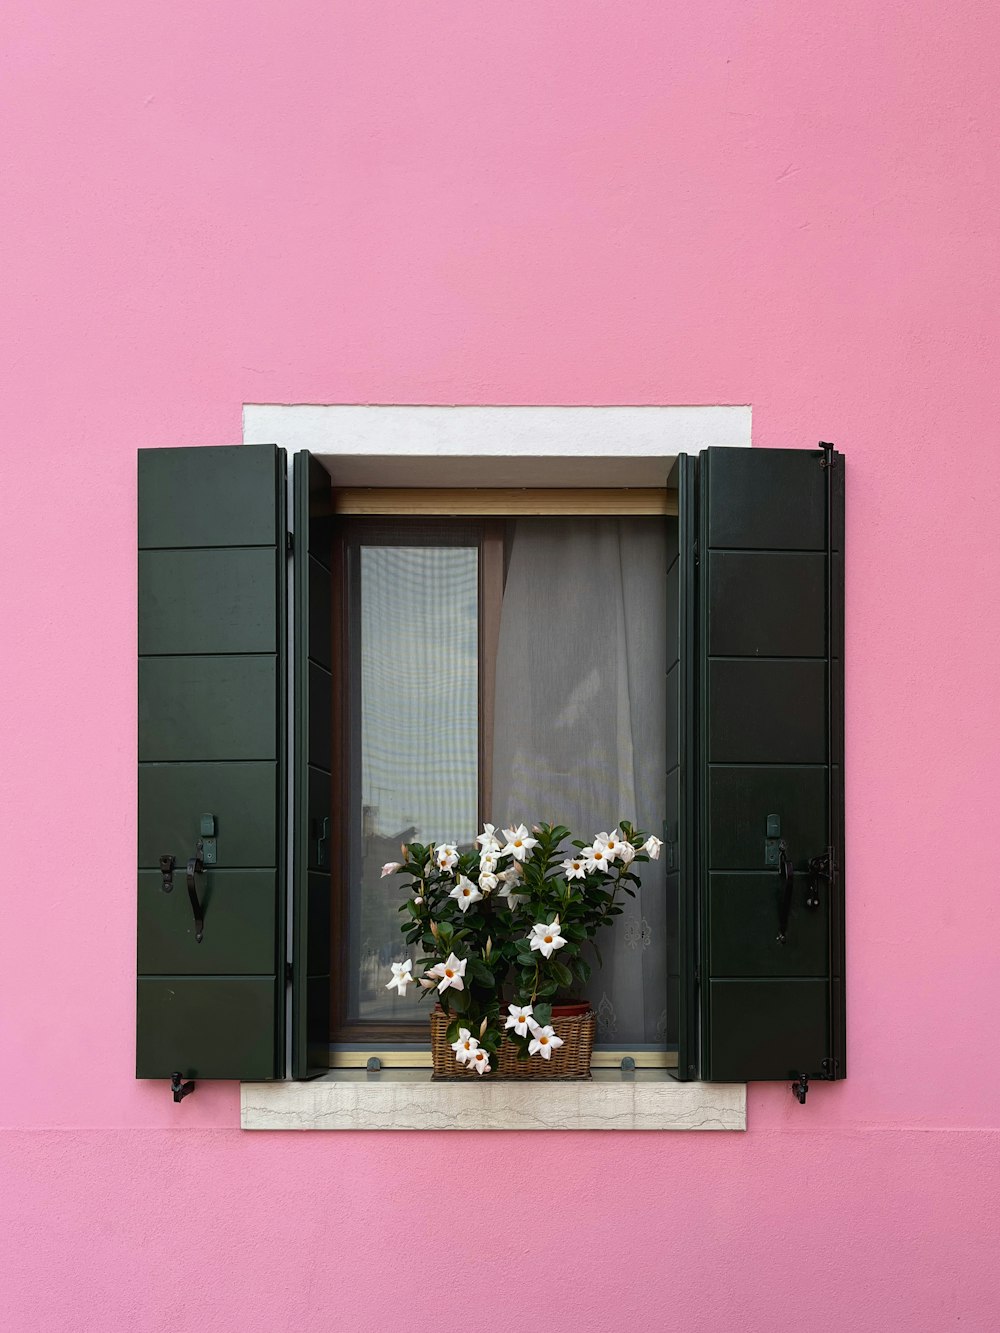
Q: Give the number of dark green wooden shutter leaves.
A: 4